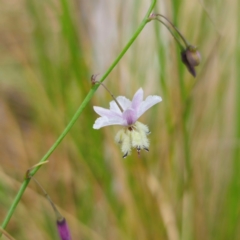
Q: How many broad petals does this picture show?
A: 3